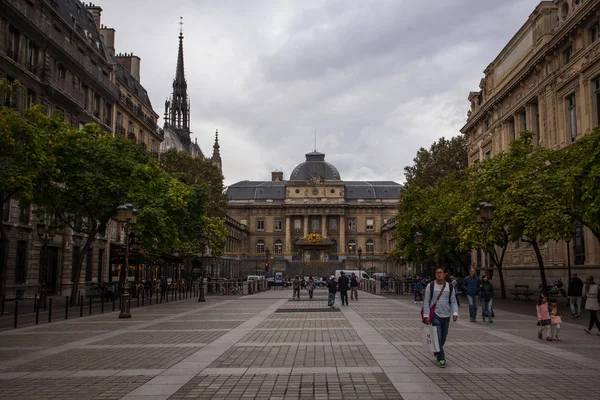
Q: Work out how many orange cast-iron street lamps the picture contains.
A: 0